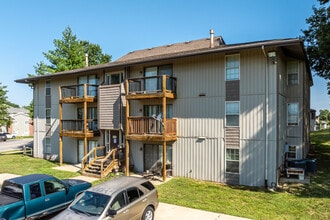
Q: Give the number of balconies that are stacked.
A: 4